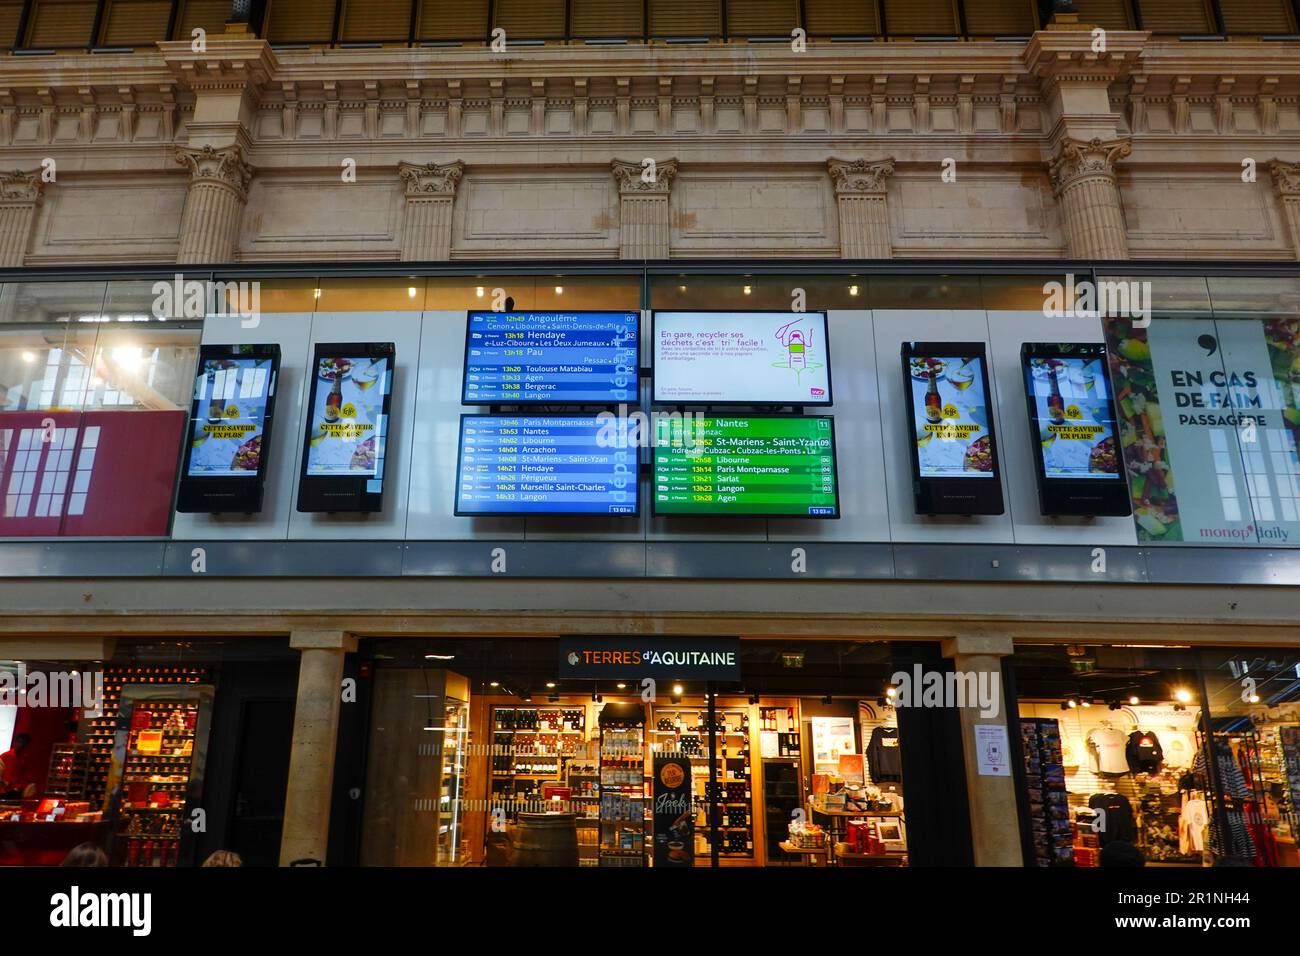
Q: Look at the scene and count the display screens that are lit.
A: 8